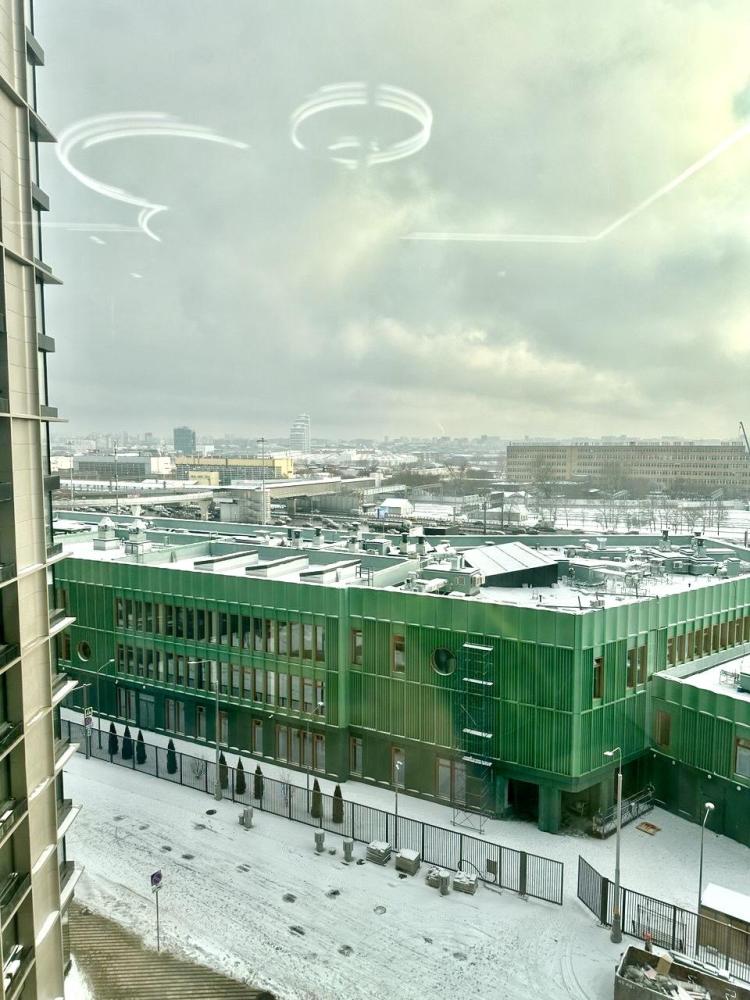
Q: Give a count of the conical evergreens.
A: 9